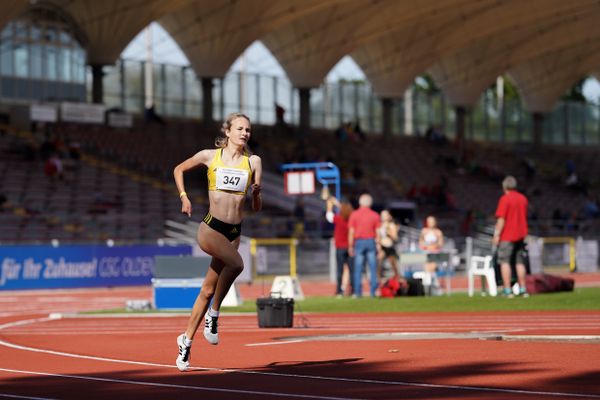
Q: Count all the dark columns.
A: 6